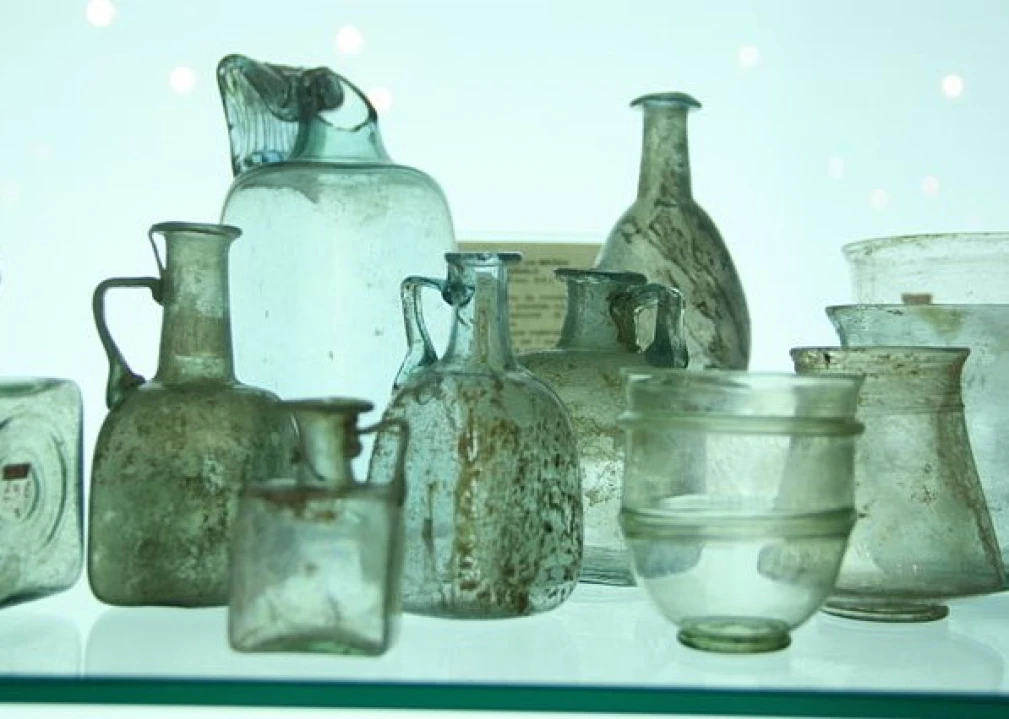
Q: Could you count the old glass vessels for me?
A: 11